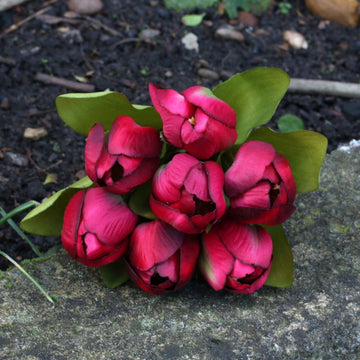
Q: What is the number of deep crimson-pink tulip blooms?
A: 7